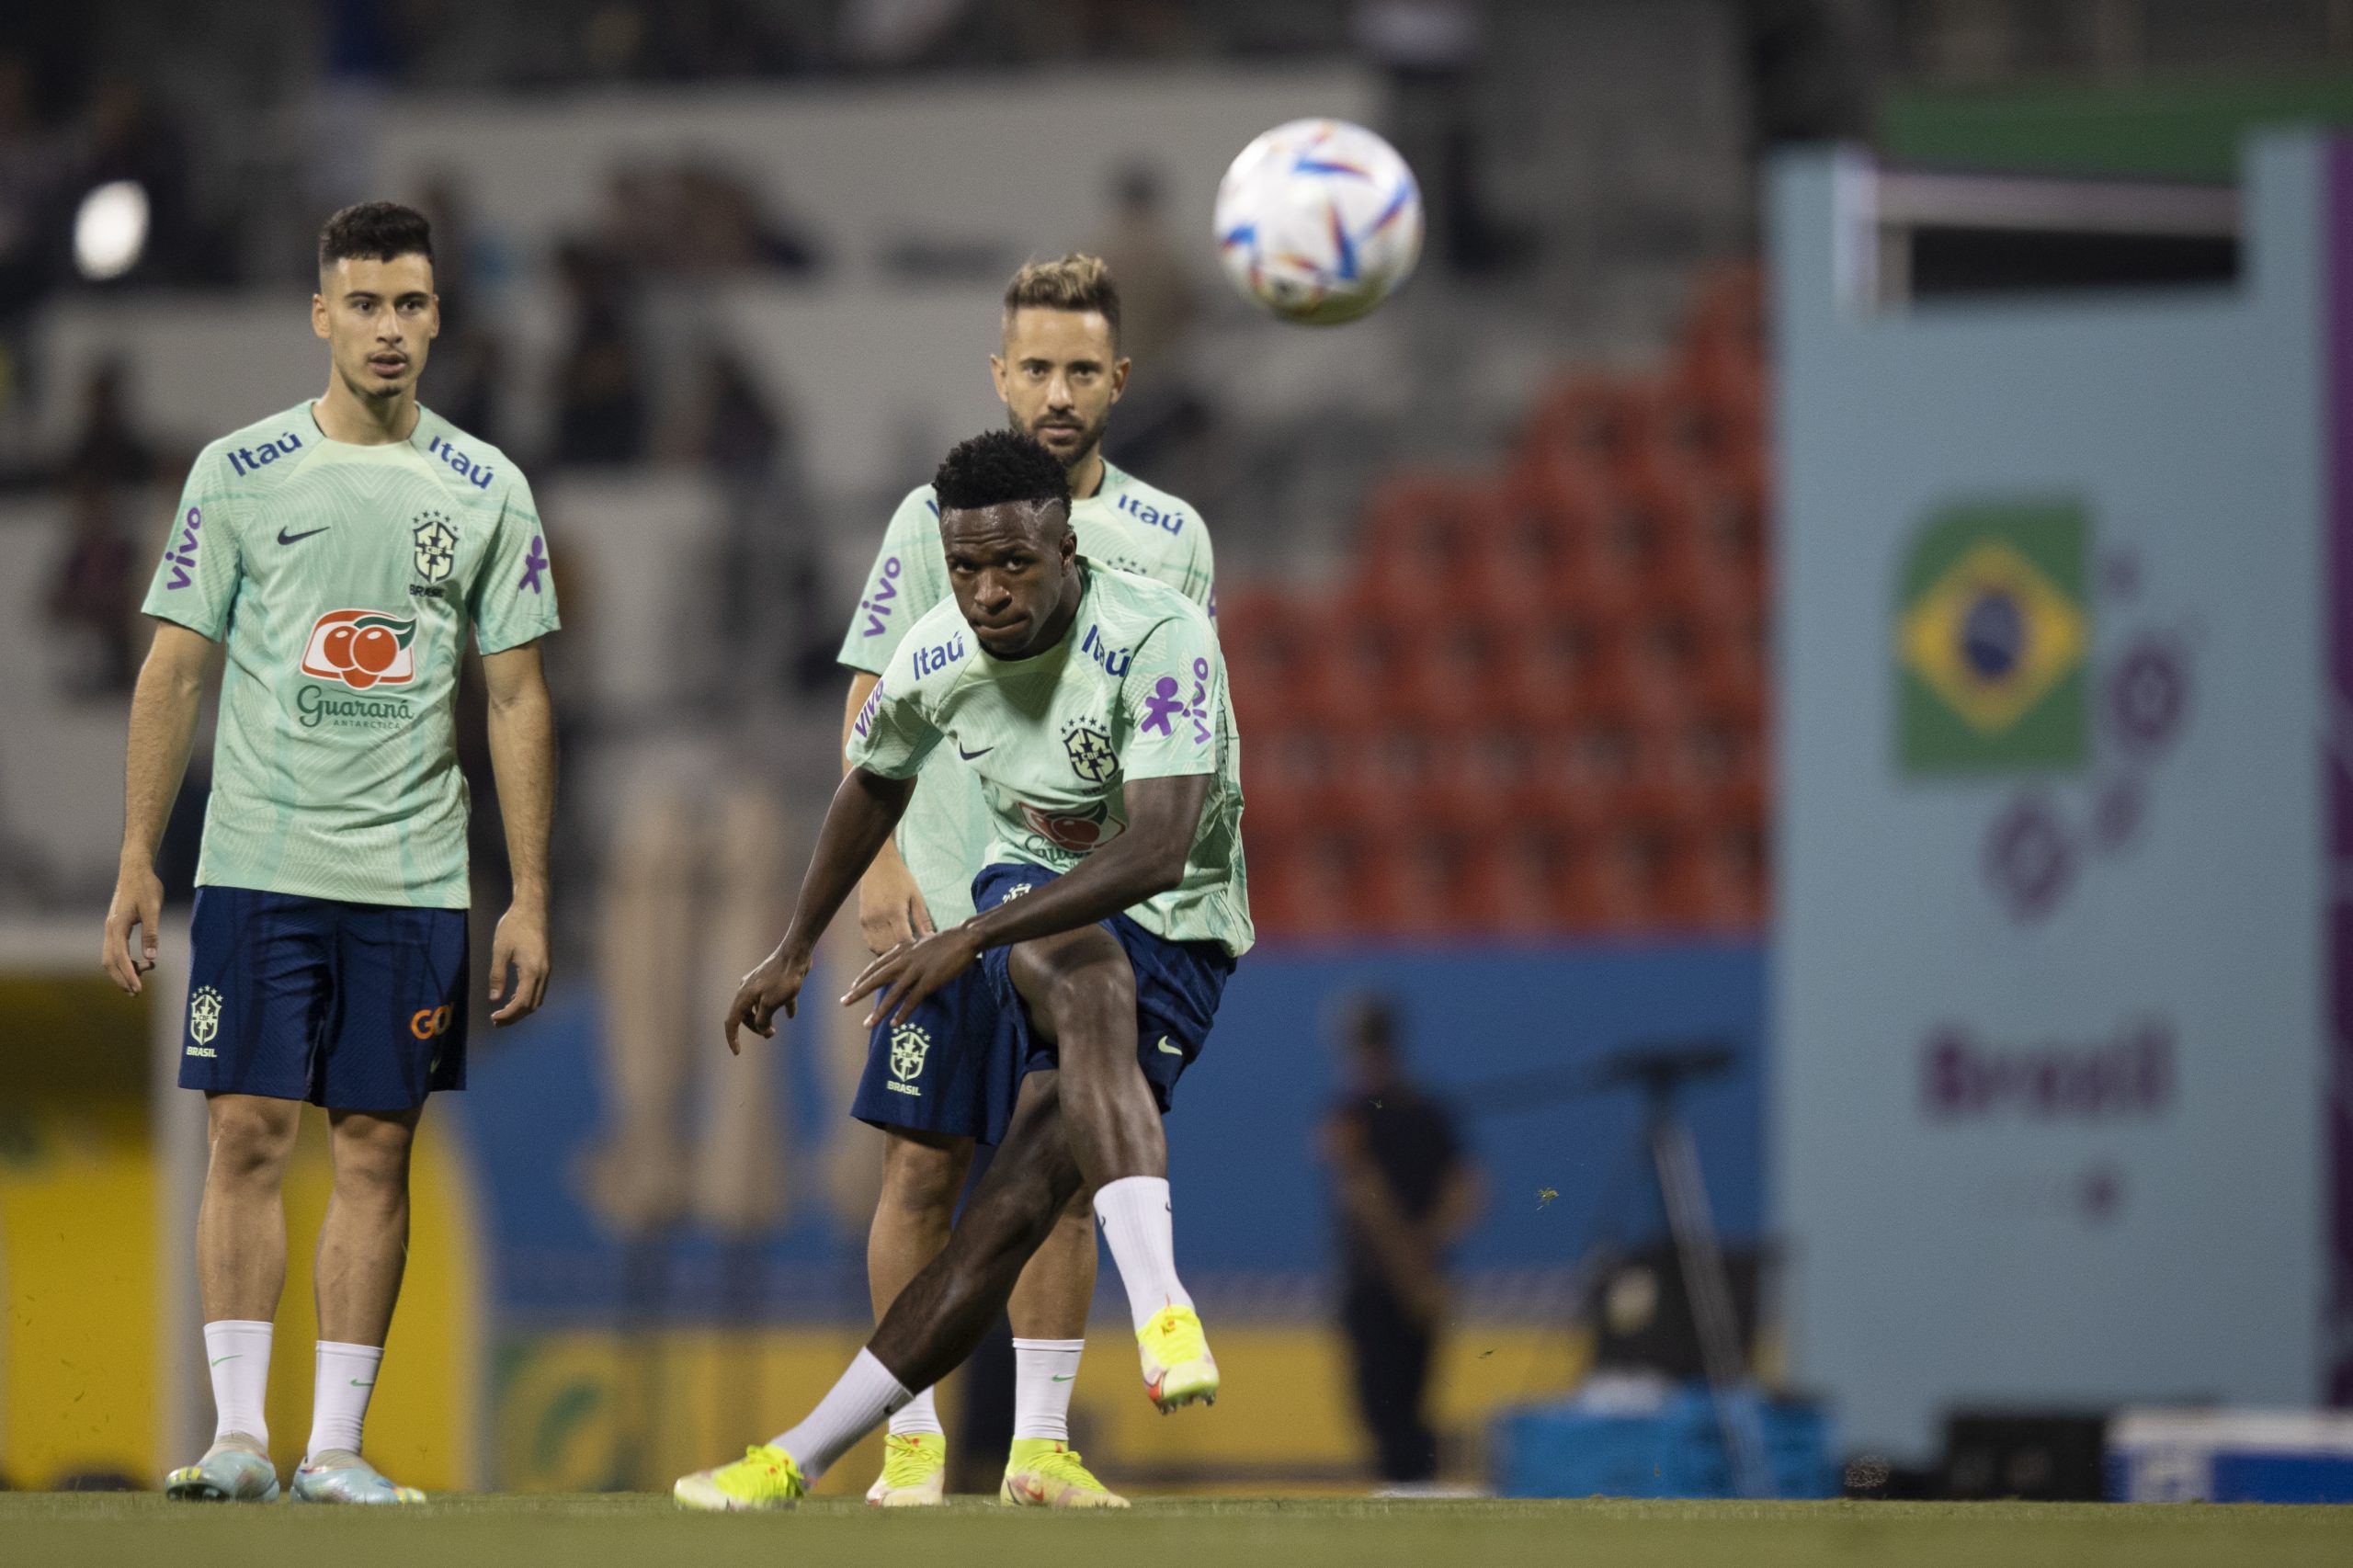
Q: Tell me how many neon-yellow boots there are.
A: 4